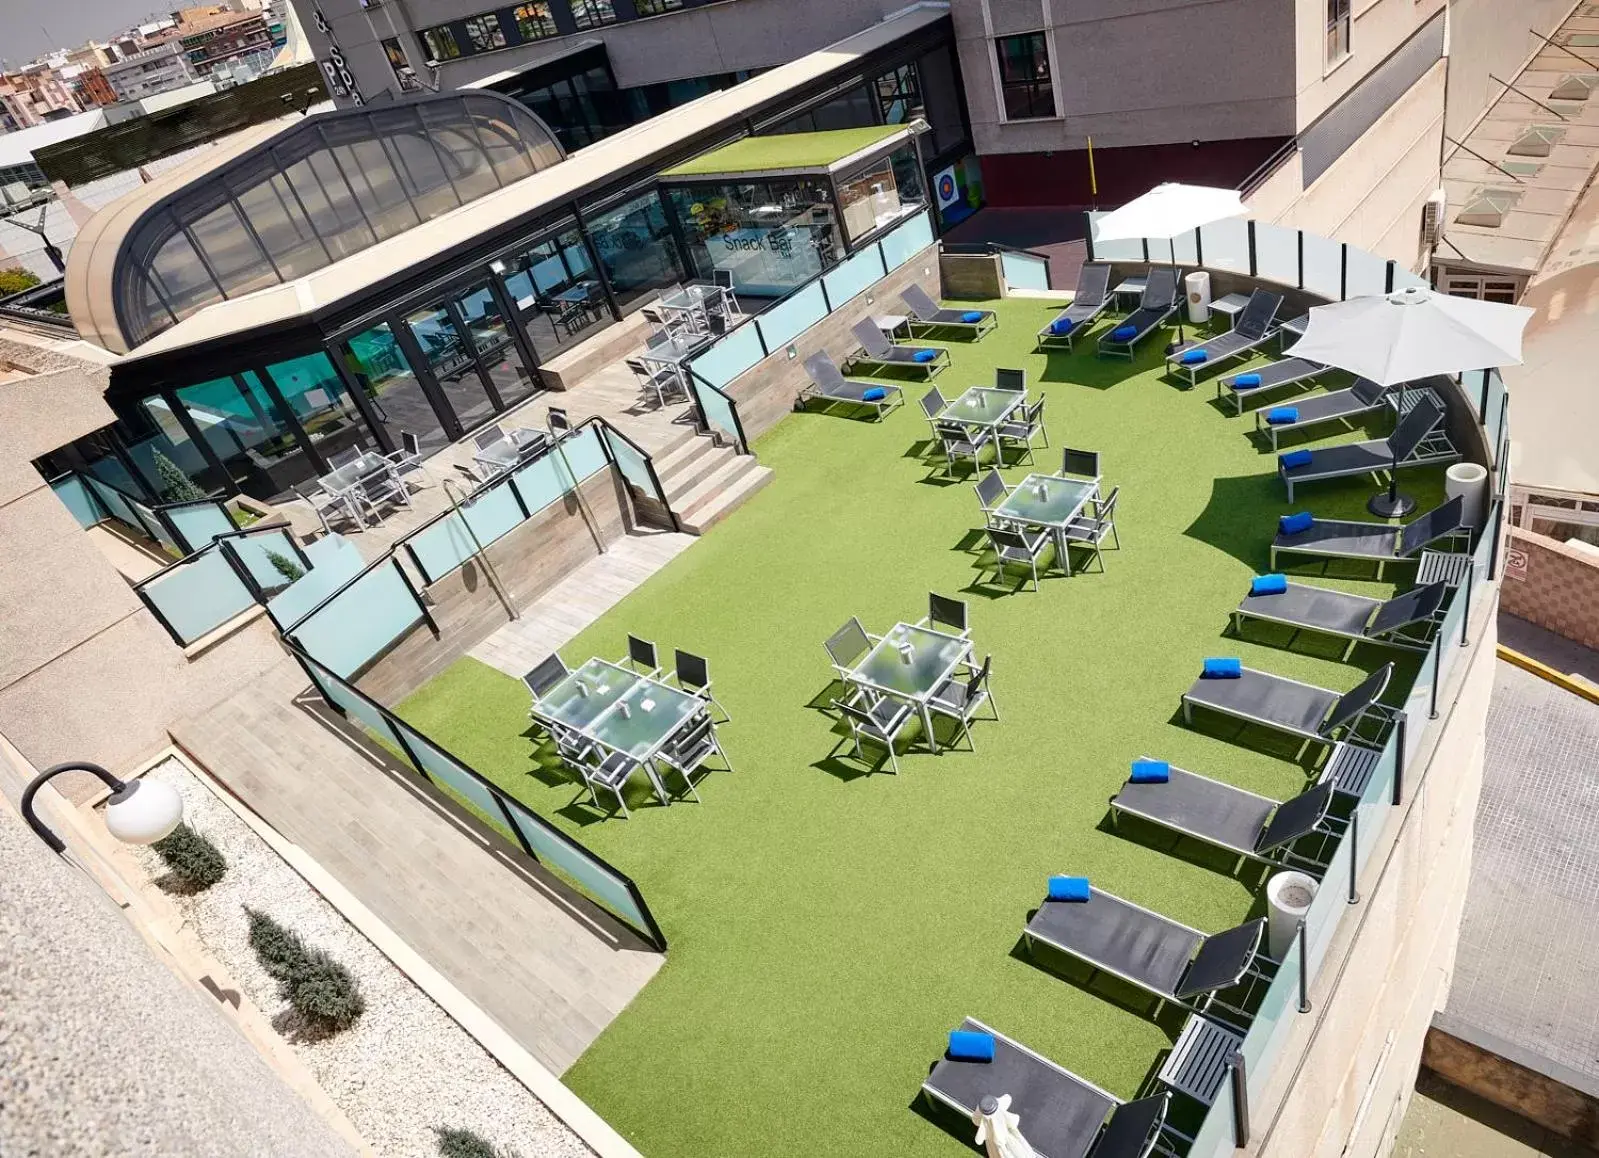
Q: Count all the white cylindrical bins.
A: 3